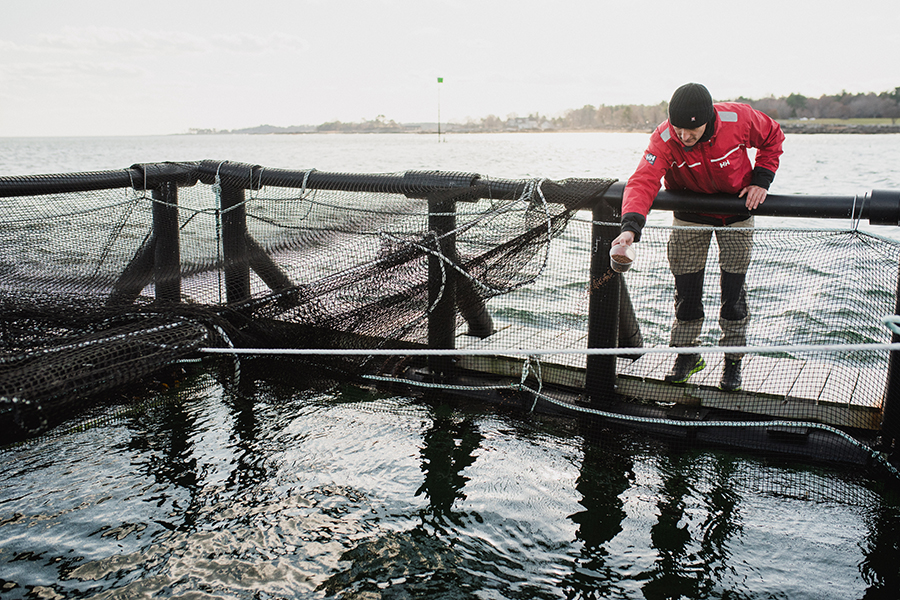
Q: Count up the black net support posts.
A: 5